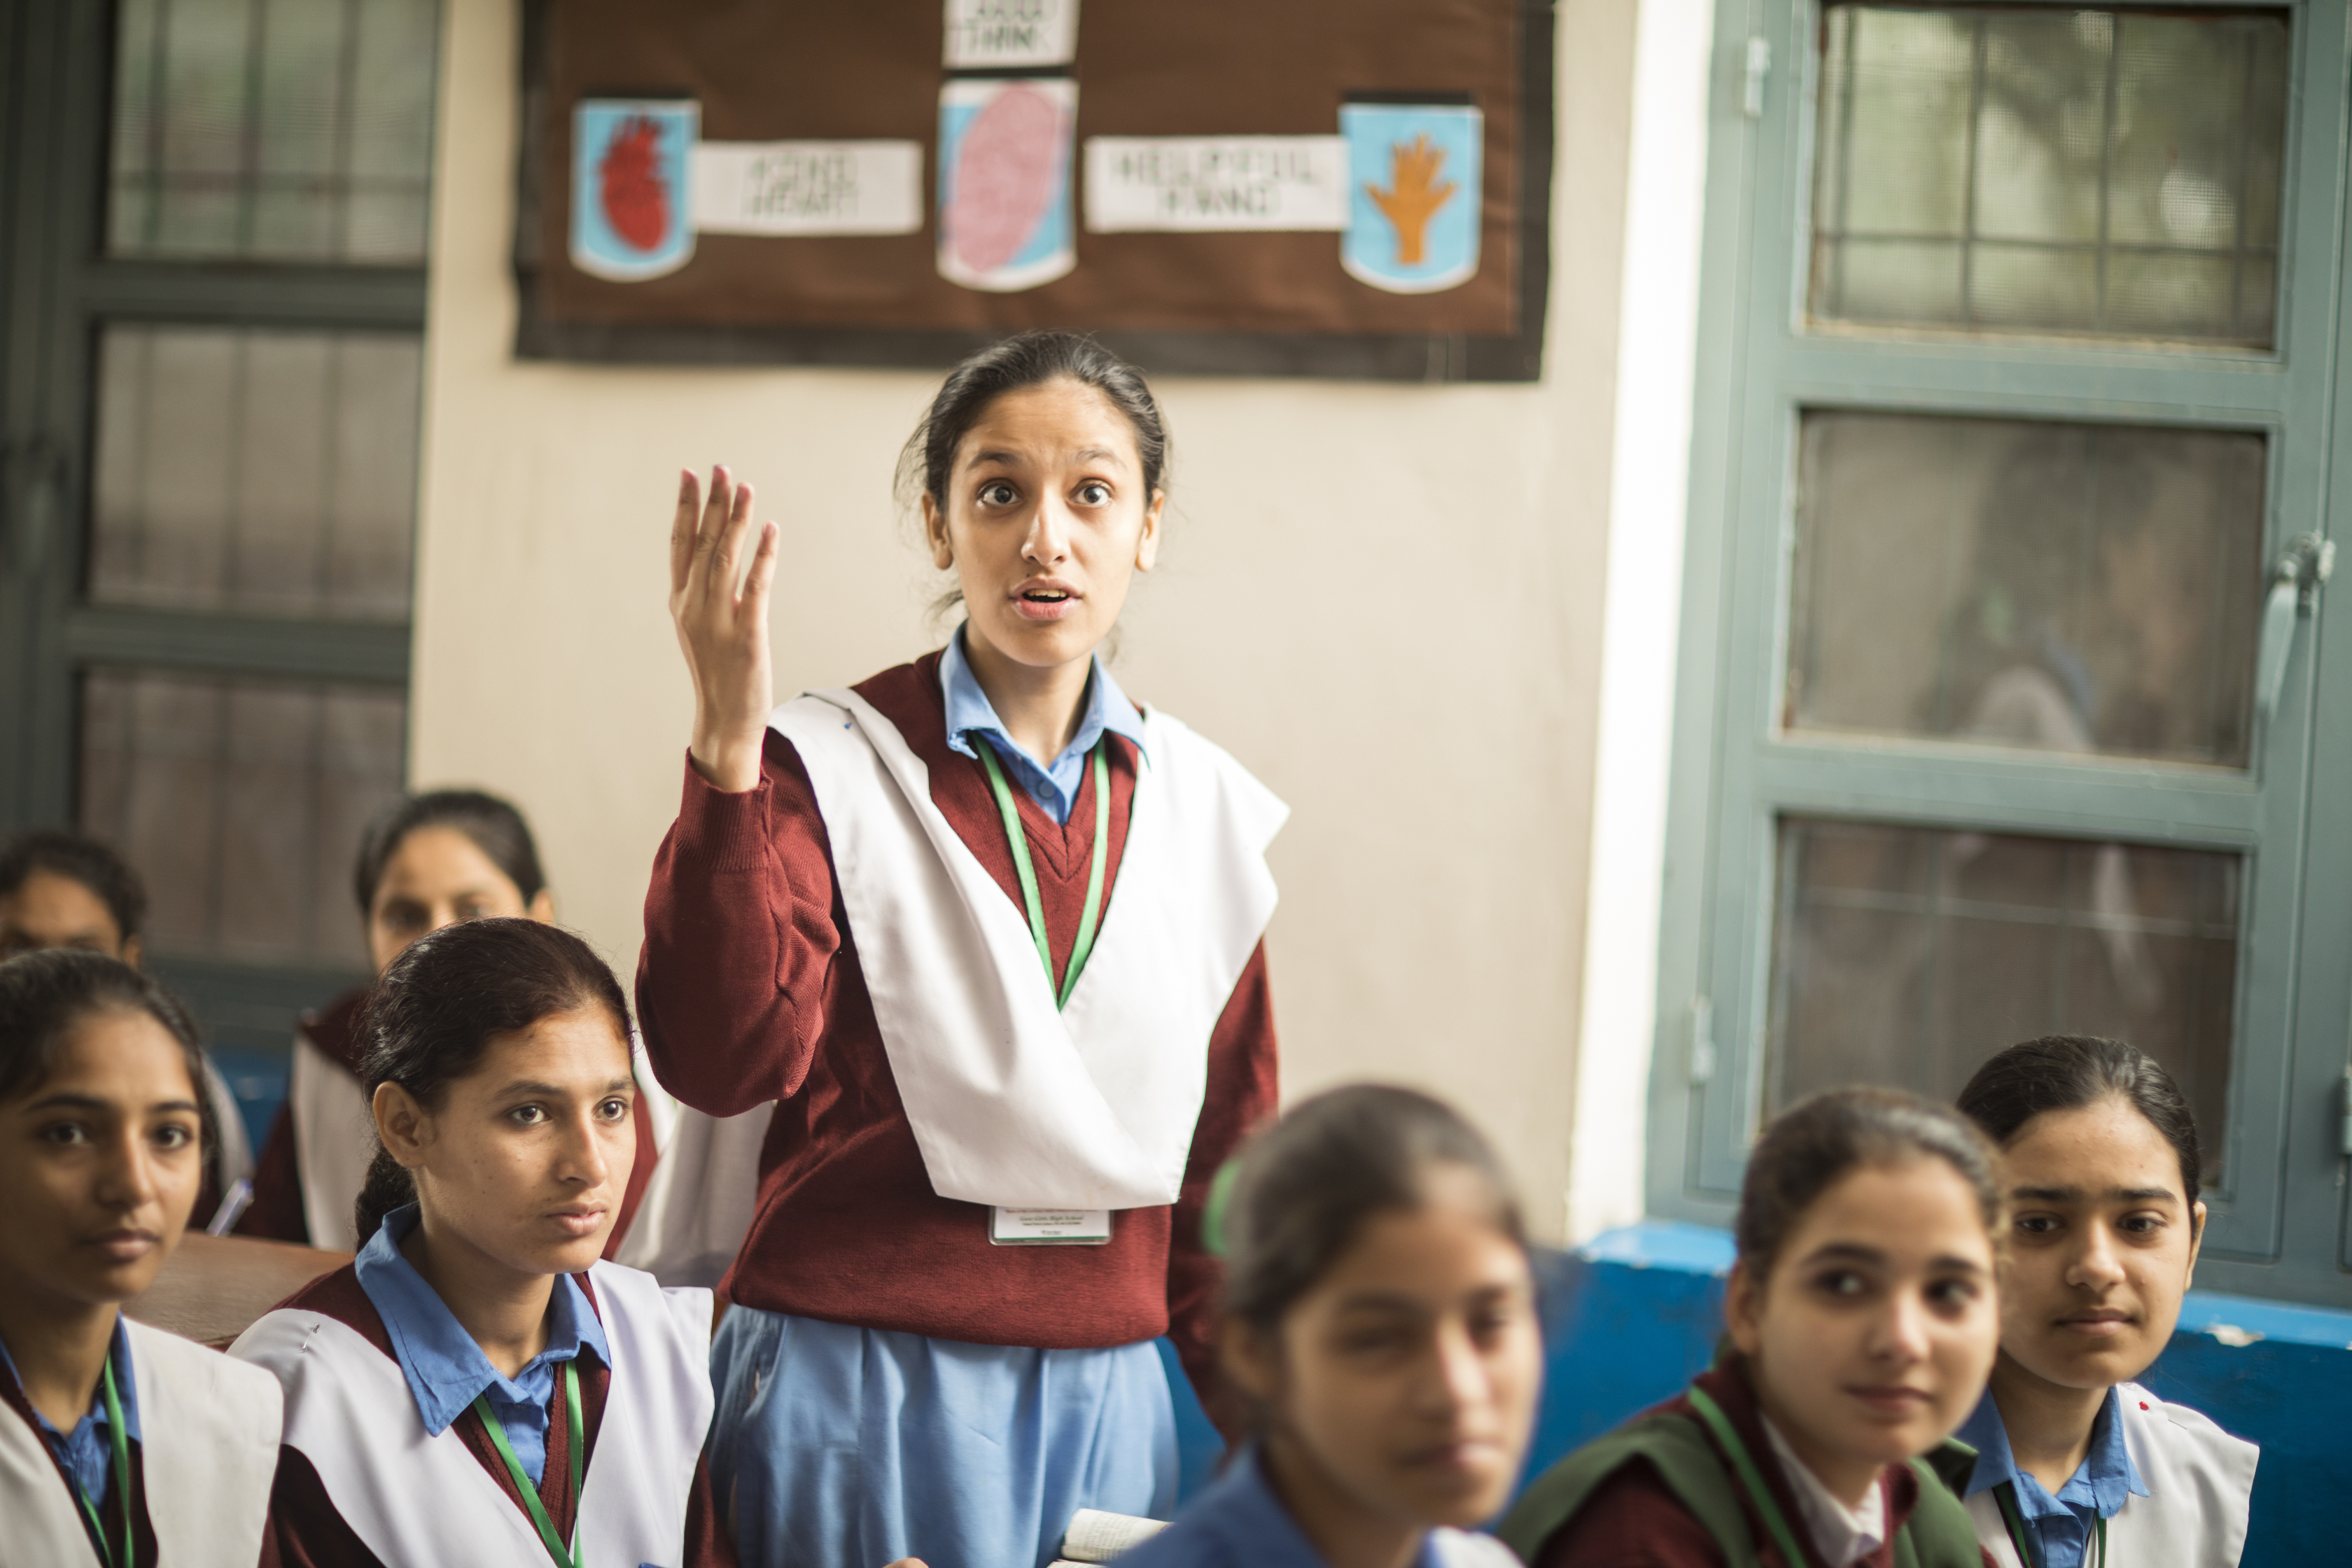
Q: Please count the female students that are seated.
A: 7